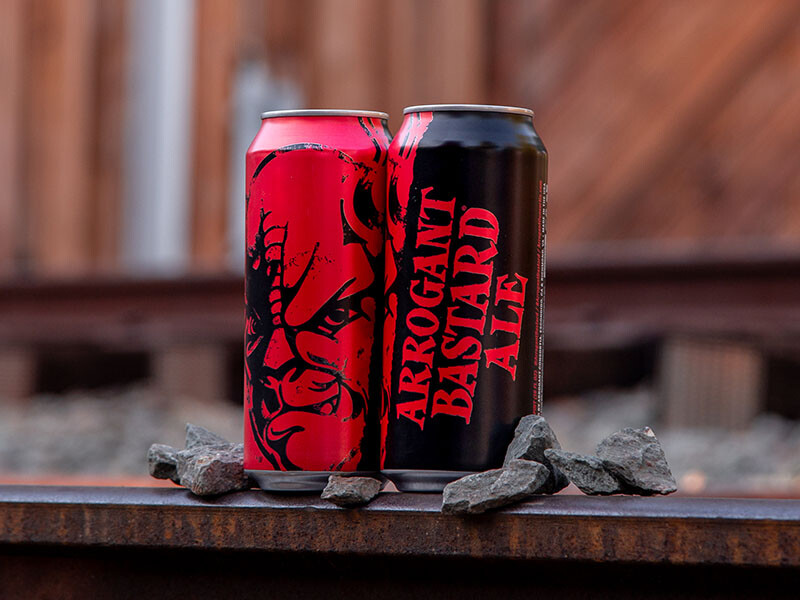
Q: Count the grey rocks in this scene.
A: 8